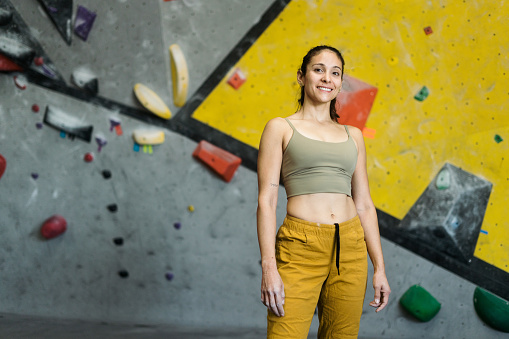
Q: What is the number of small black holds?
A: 4